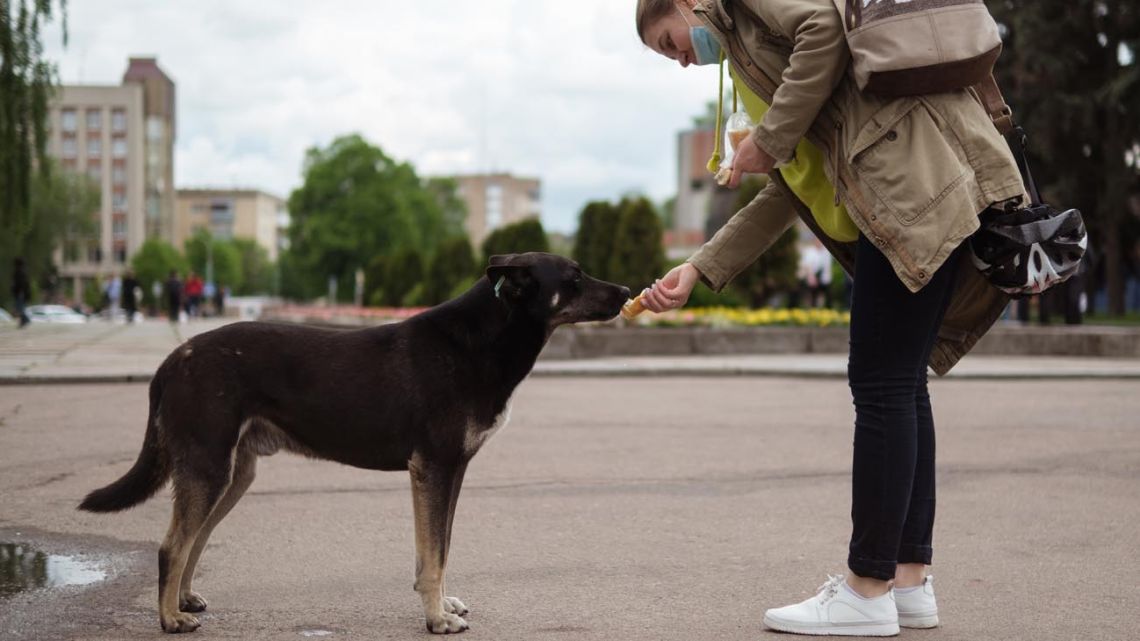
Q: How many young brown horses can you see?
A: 0